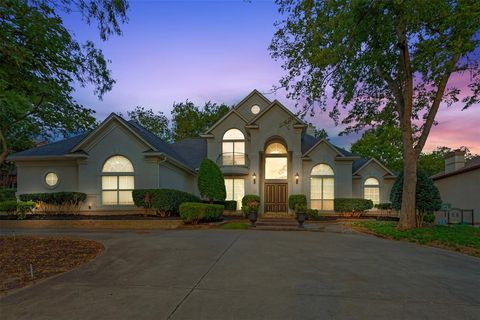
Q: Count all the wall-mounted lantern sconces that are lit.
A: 2